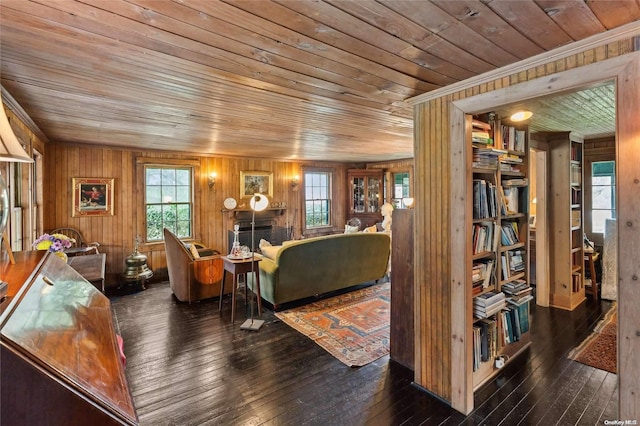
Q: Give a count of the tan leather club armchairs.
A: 1